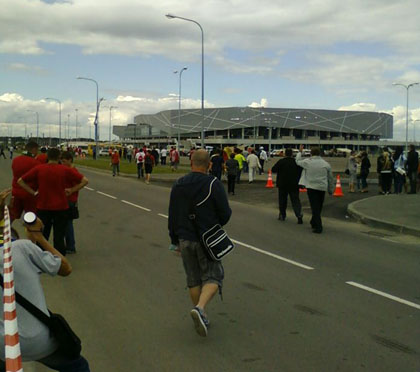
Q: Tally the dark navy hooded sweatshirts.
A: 1